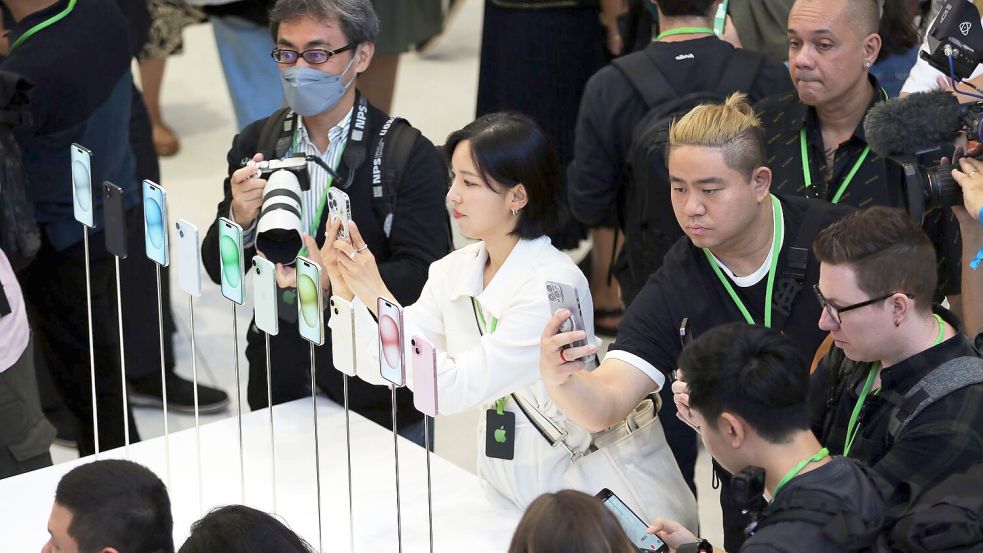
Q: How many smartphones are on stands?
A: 10